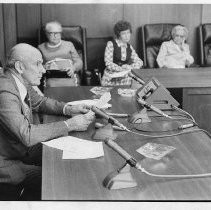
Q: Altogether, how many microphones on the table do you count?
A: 4